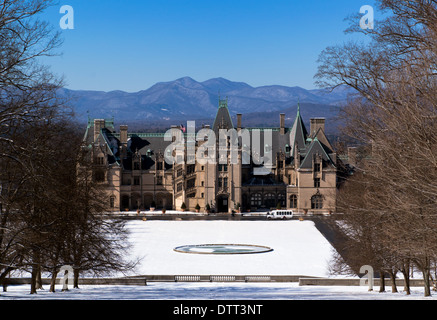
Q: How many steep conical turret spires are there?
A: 1